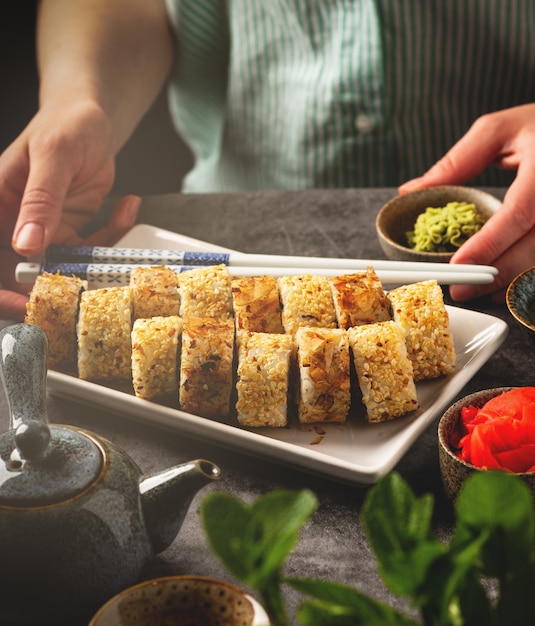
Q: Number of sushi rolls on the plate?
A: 13